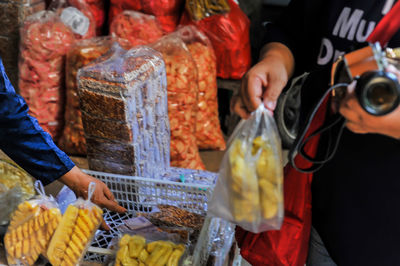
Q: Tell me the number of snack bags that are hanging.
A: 1